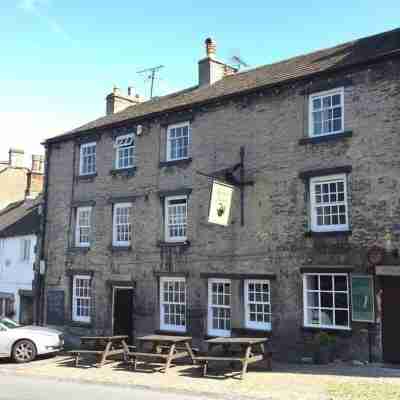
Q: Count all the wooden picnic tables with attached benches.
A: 3